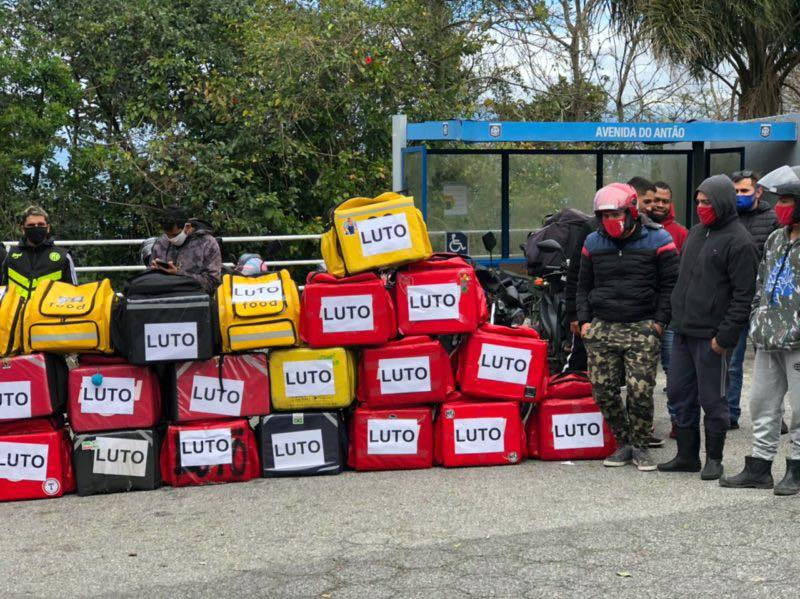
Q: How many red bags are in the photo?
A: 12